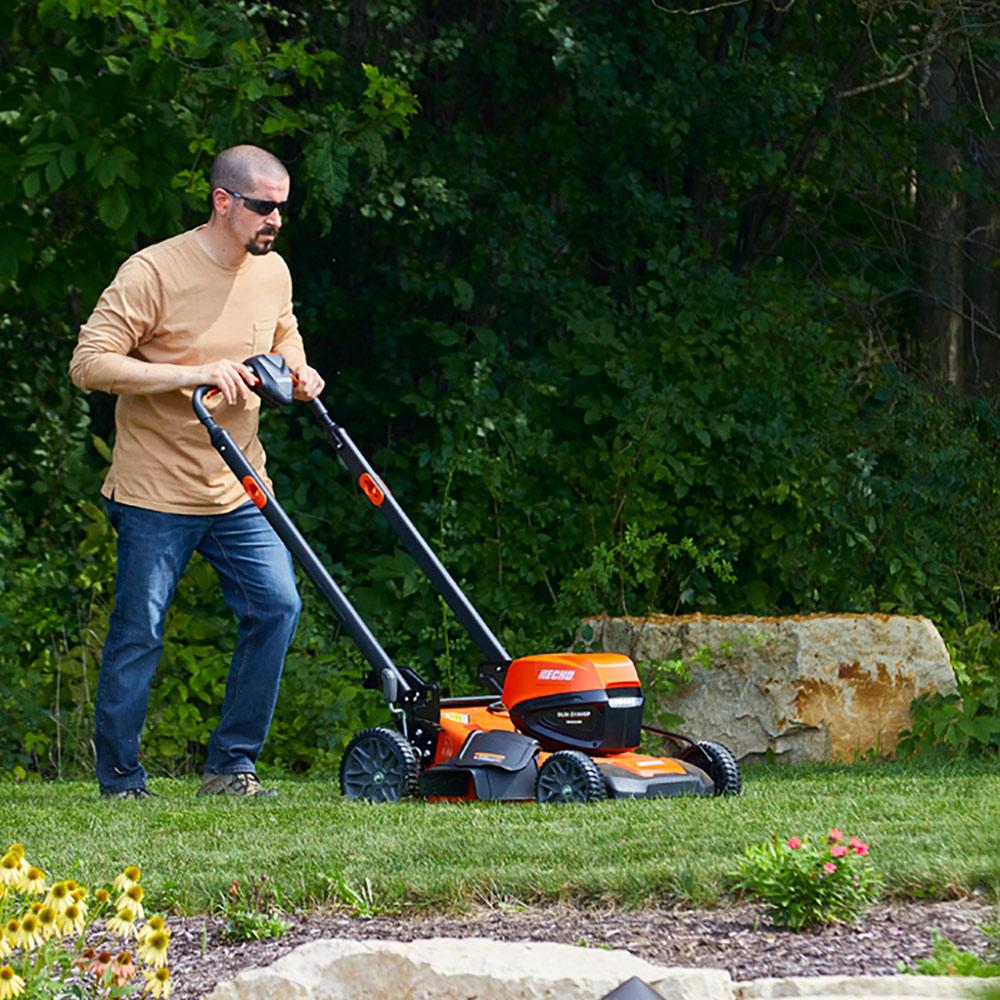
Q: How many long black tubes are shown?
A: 2